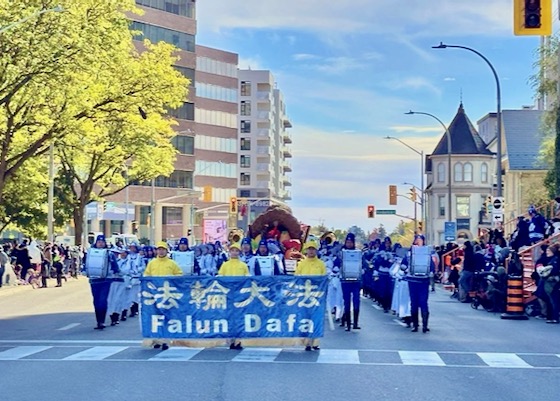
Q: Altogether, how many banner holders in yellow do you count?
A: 3